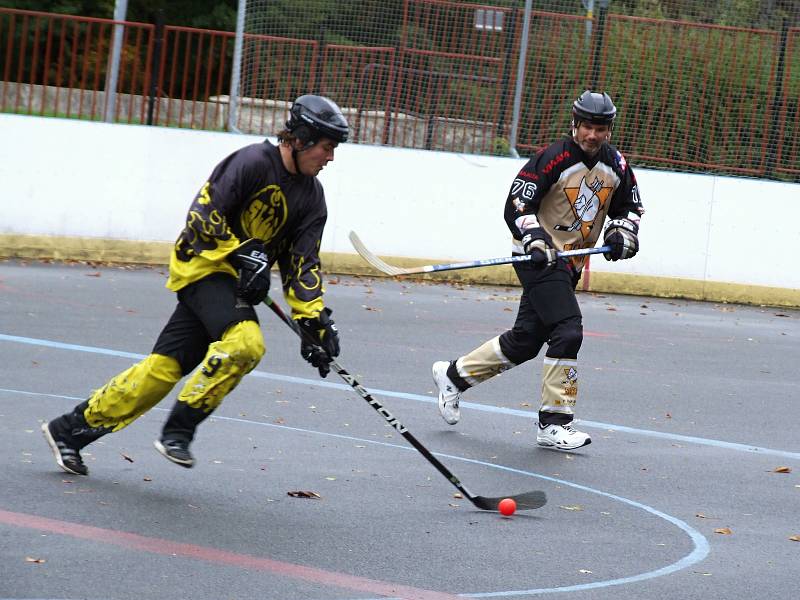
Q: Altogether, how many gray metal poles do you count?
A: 3